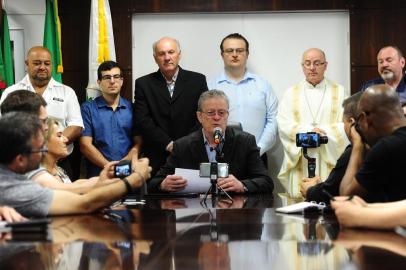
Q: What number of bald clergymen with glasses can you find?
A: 1